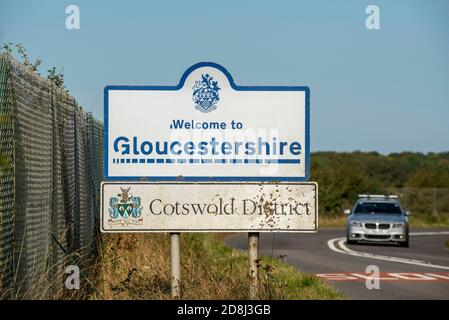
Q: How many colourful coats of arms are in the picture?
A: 1